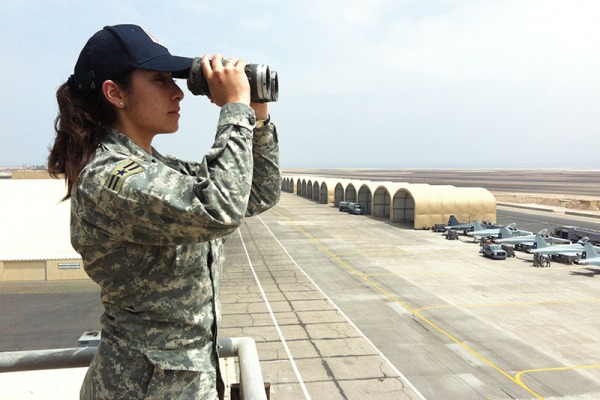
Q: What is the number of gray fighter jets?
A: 5